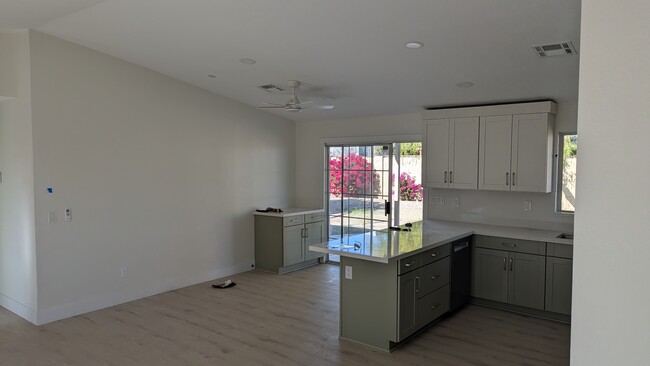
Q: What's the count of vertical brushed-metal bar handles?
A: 9